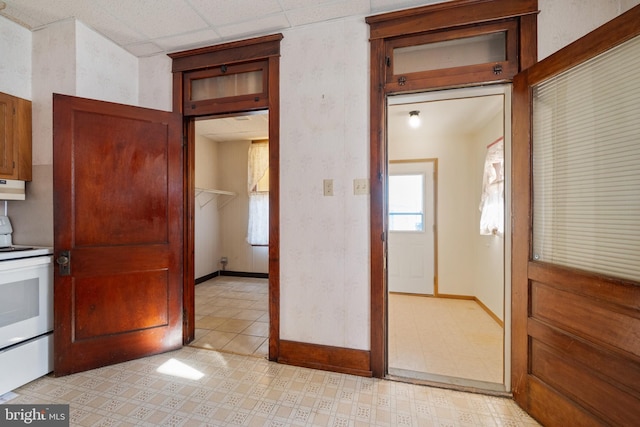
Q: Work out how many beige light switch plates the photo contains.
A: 2